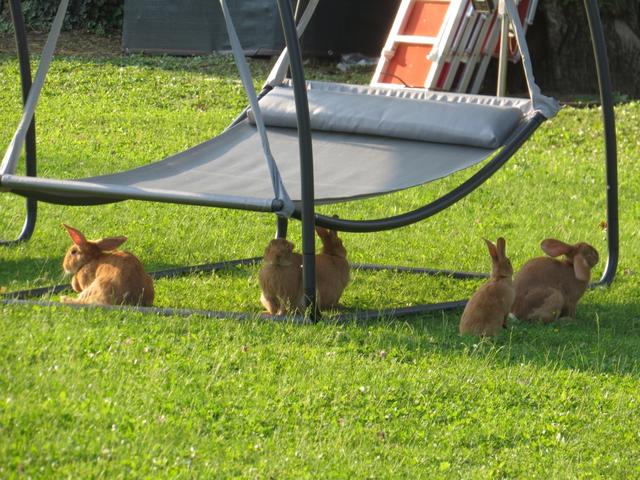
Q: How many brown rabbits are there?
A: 5